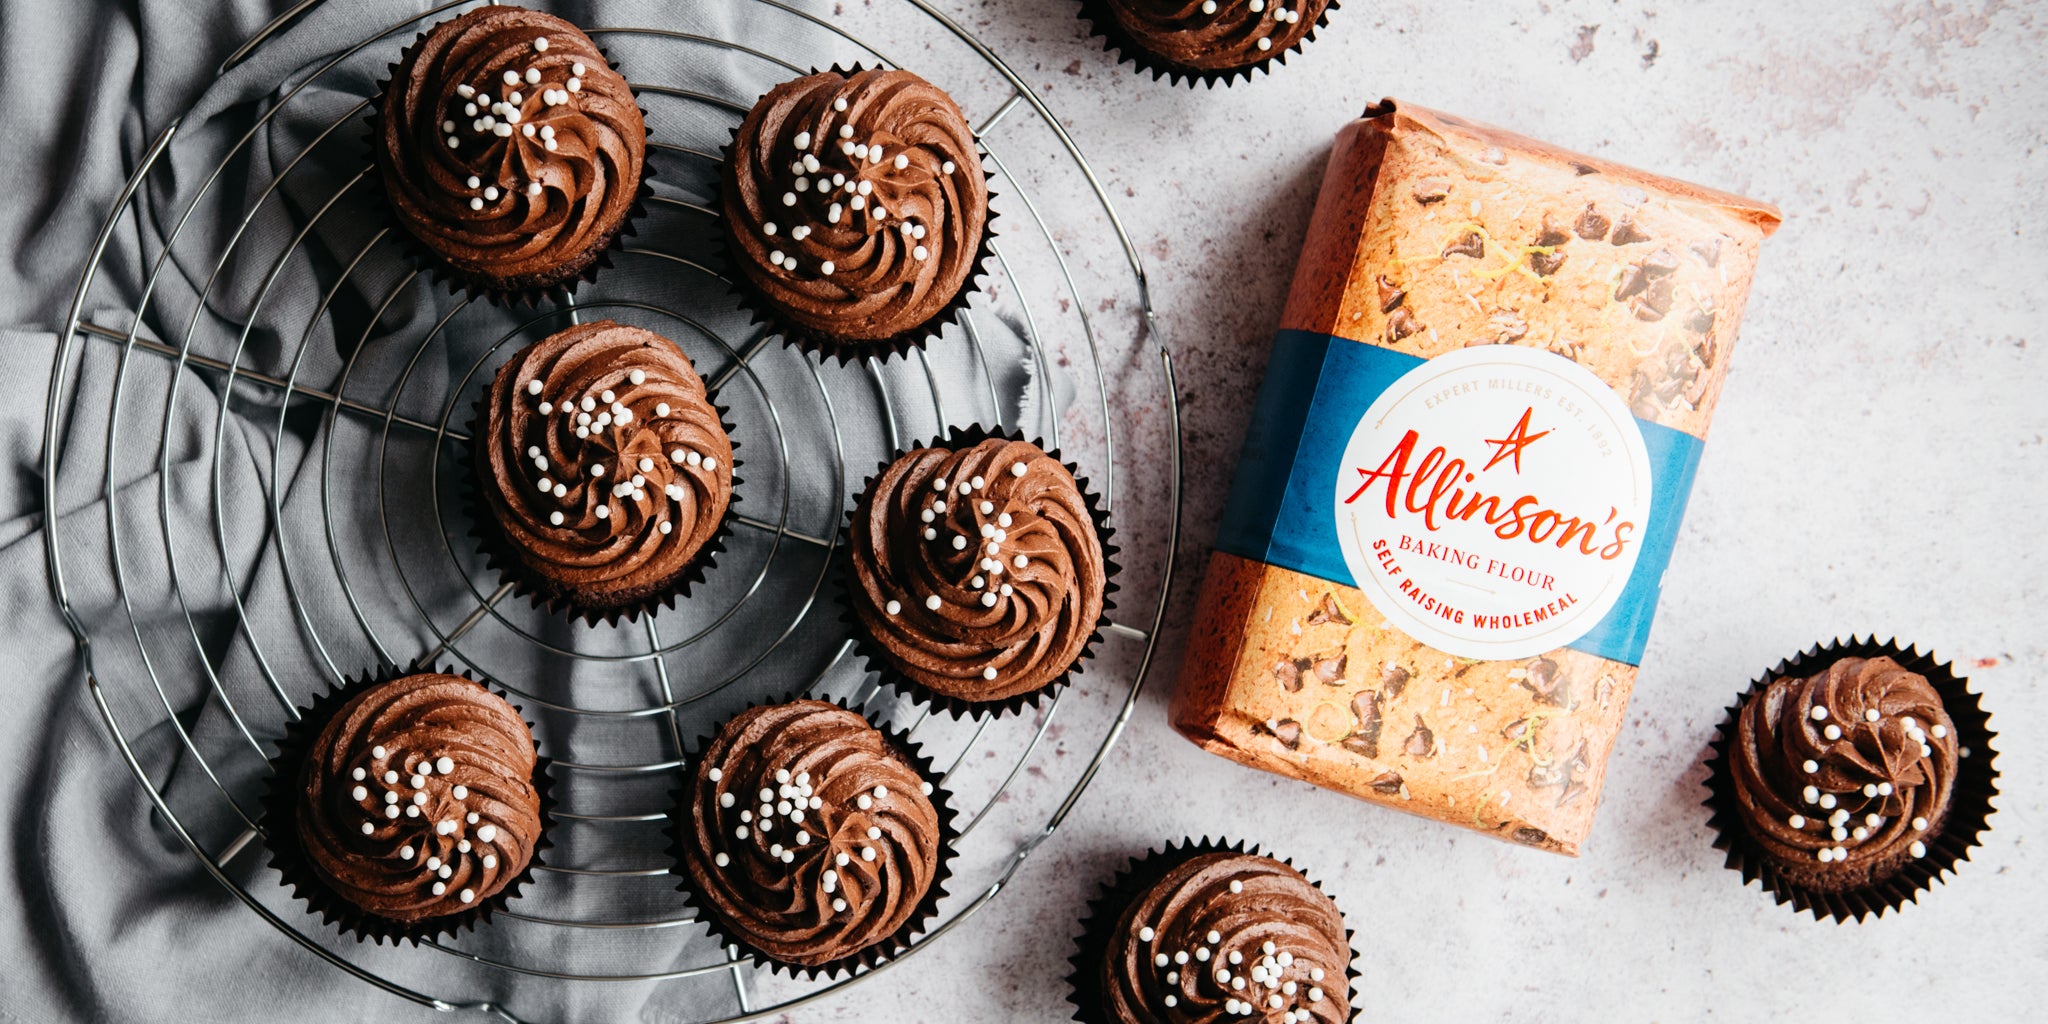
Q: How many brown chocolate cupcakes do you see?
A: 9